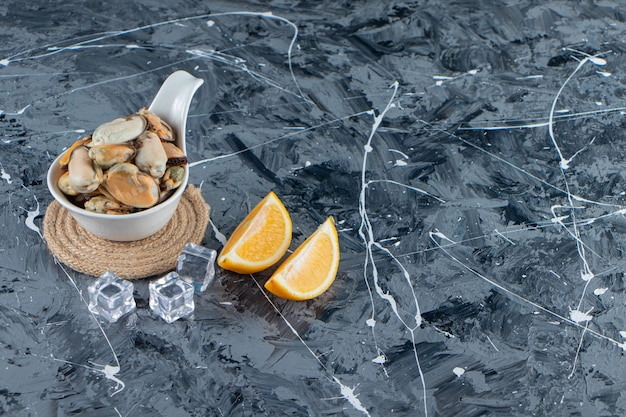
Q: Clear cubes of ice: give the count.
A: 3